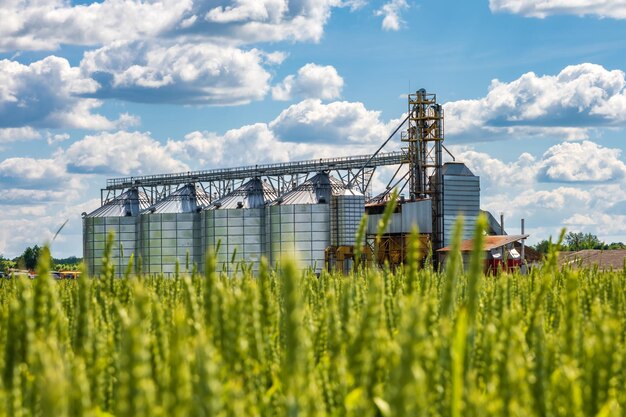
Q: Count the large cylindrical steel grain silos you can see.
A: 4